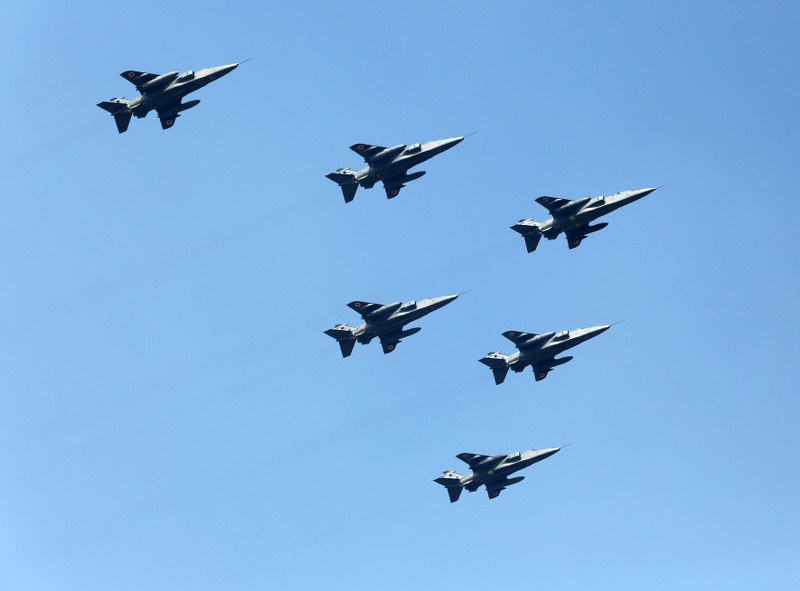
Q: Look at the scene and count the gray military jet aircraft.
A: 6